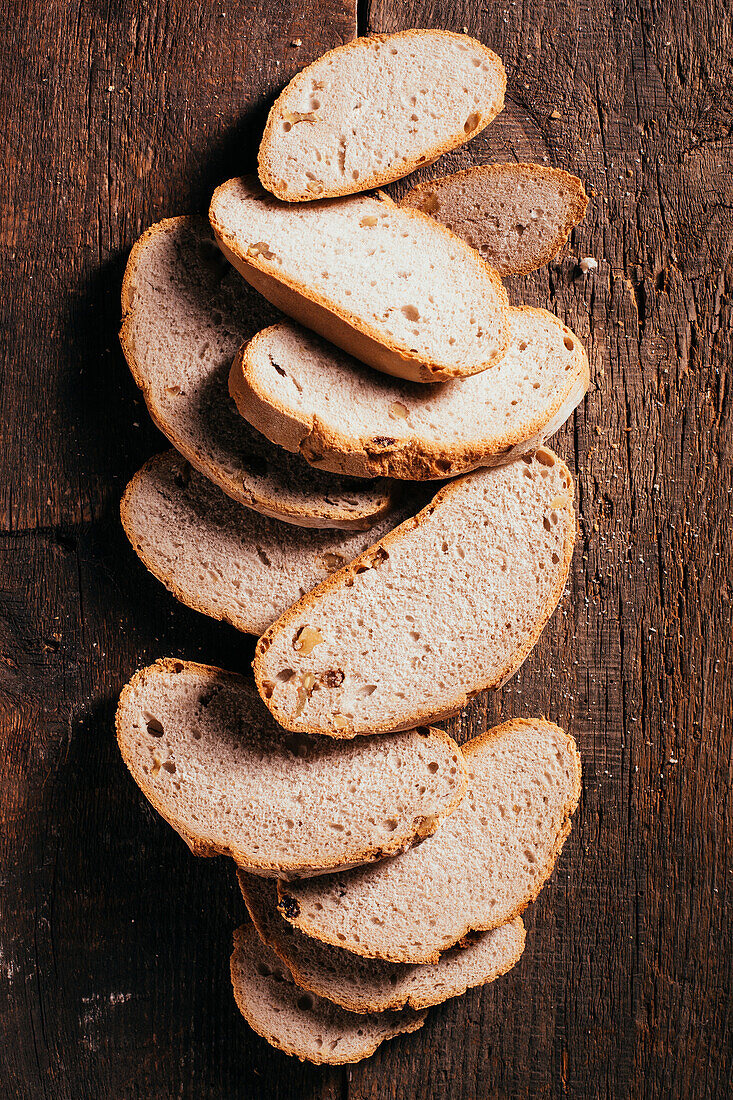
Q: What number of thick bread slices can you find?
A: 2